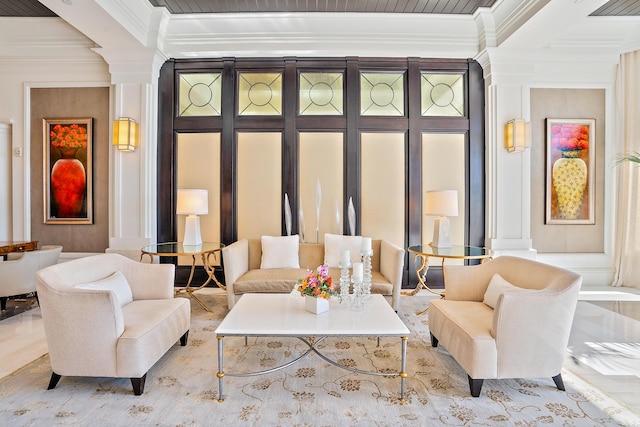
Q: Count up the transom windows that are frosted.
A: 5